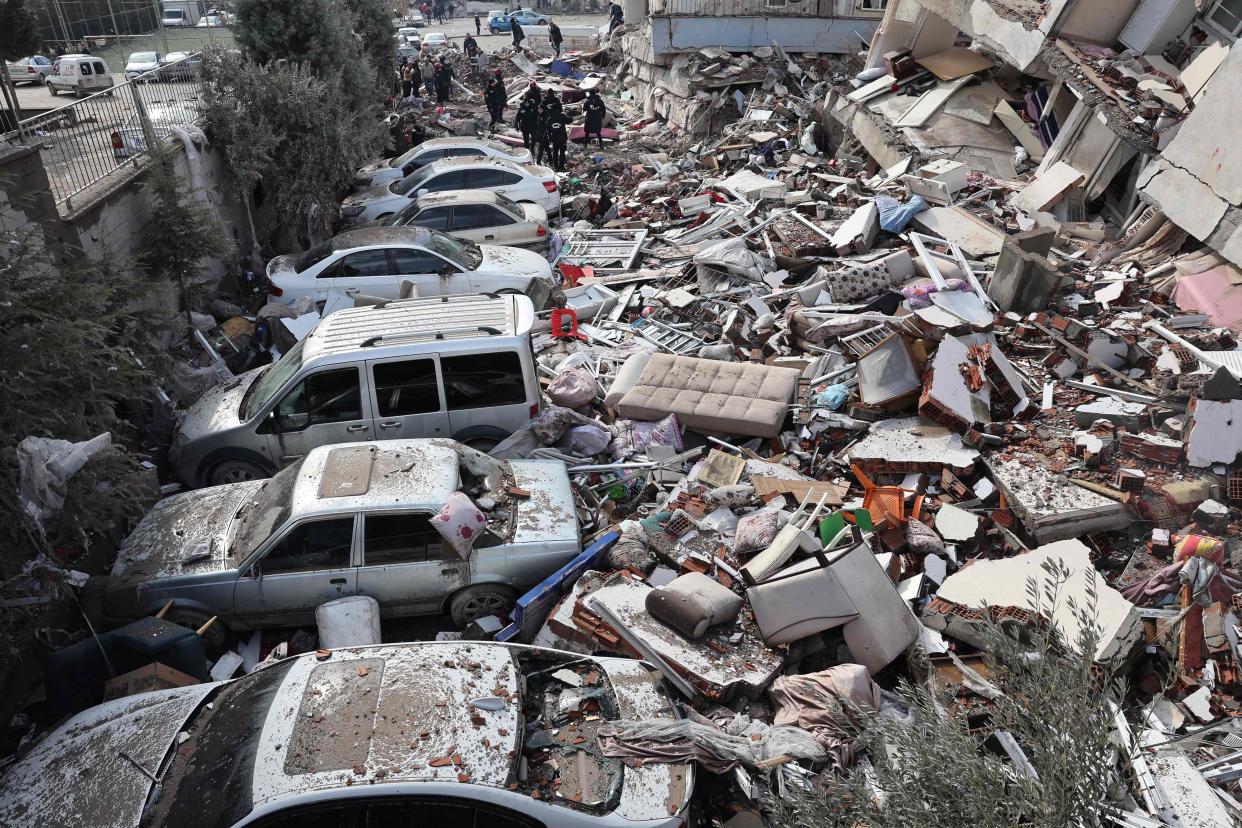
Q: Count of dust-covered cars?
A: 7